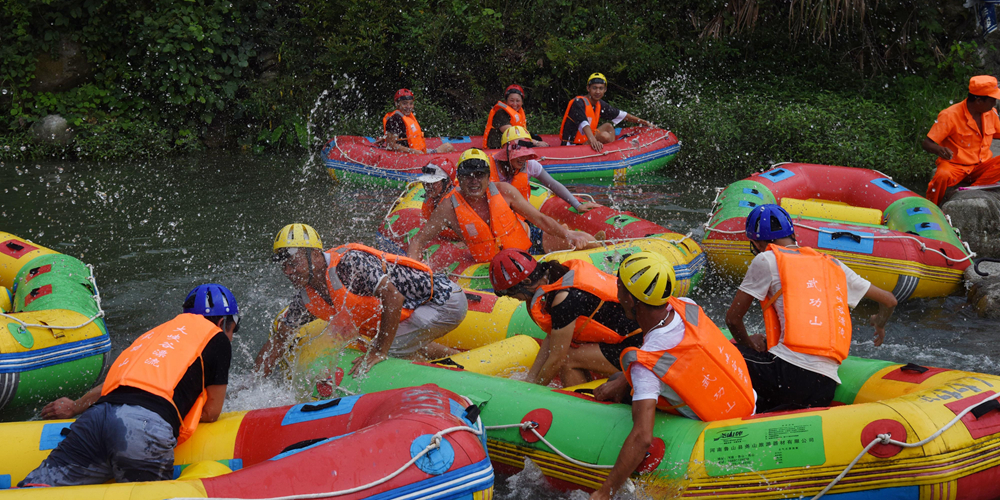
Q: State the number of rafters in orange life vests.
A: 11